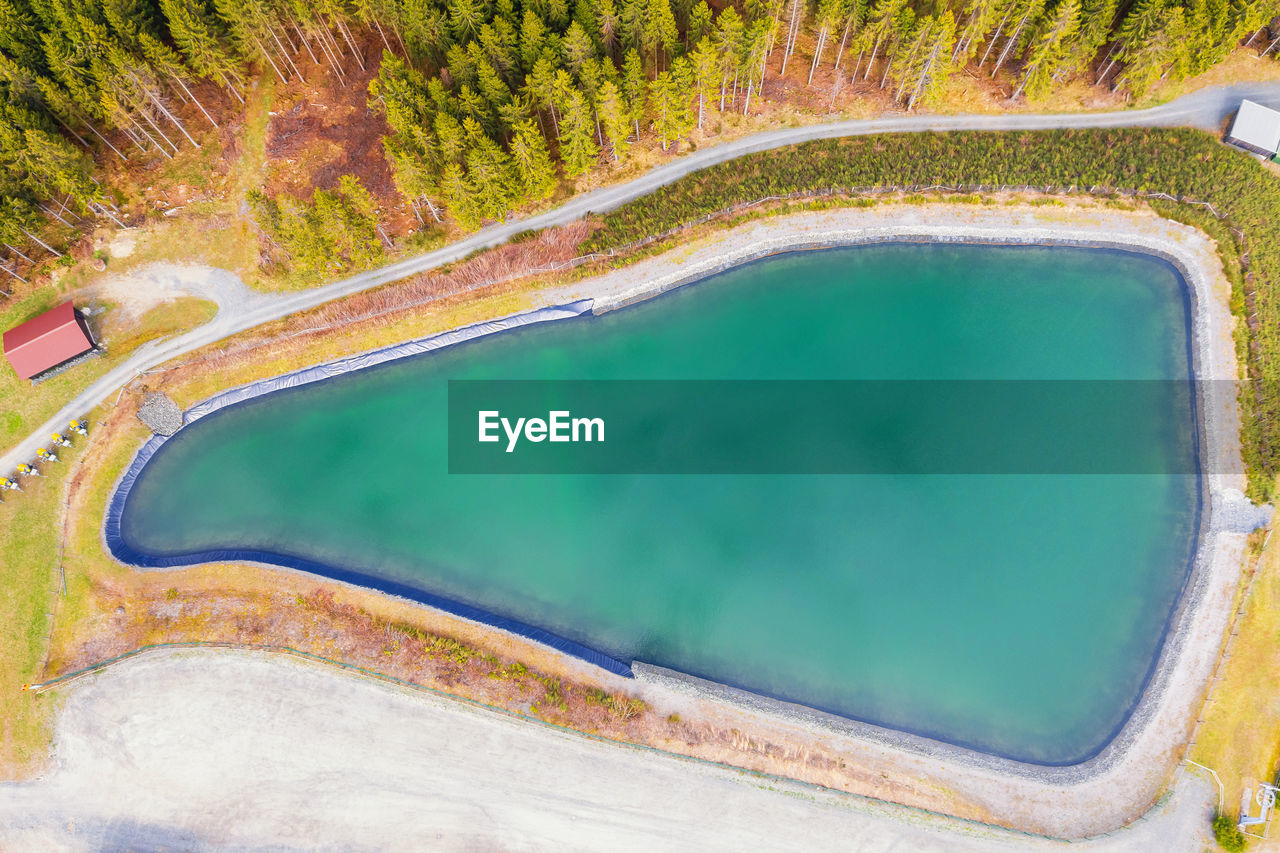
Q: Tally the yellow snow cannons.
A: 5